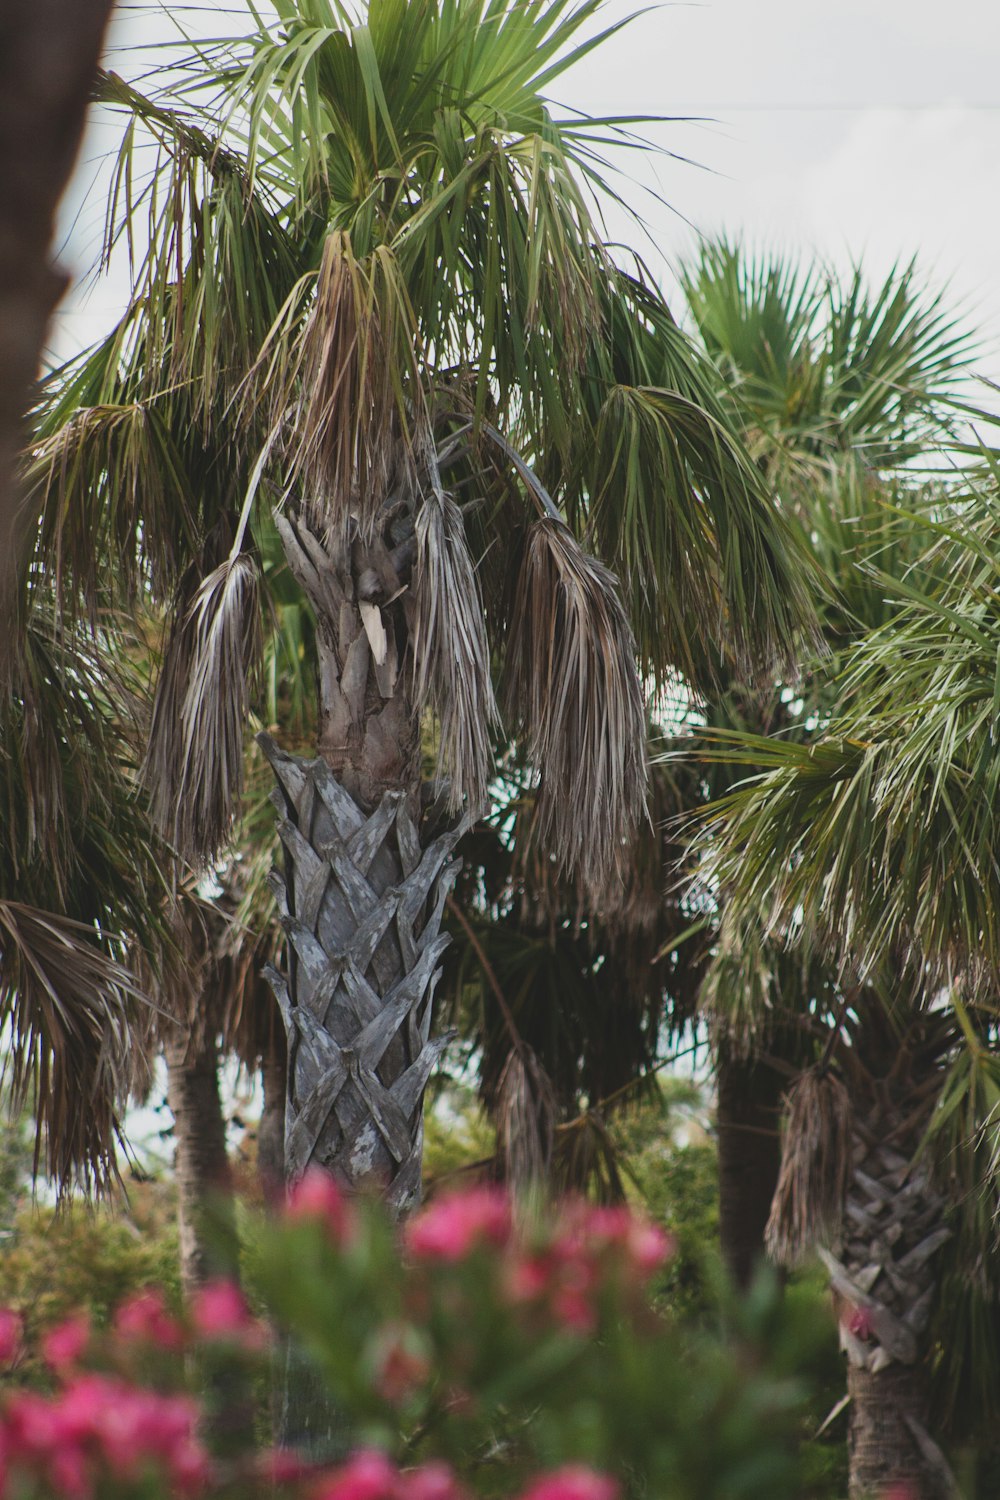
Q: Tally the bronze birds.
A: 0